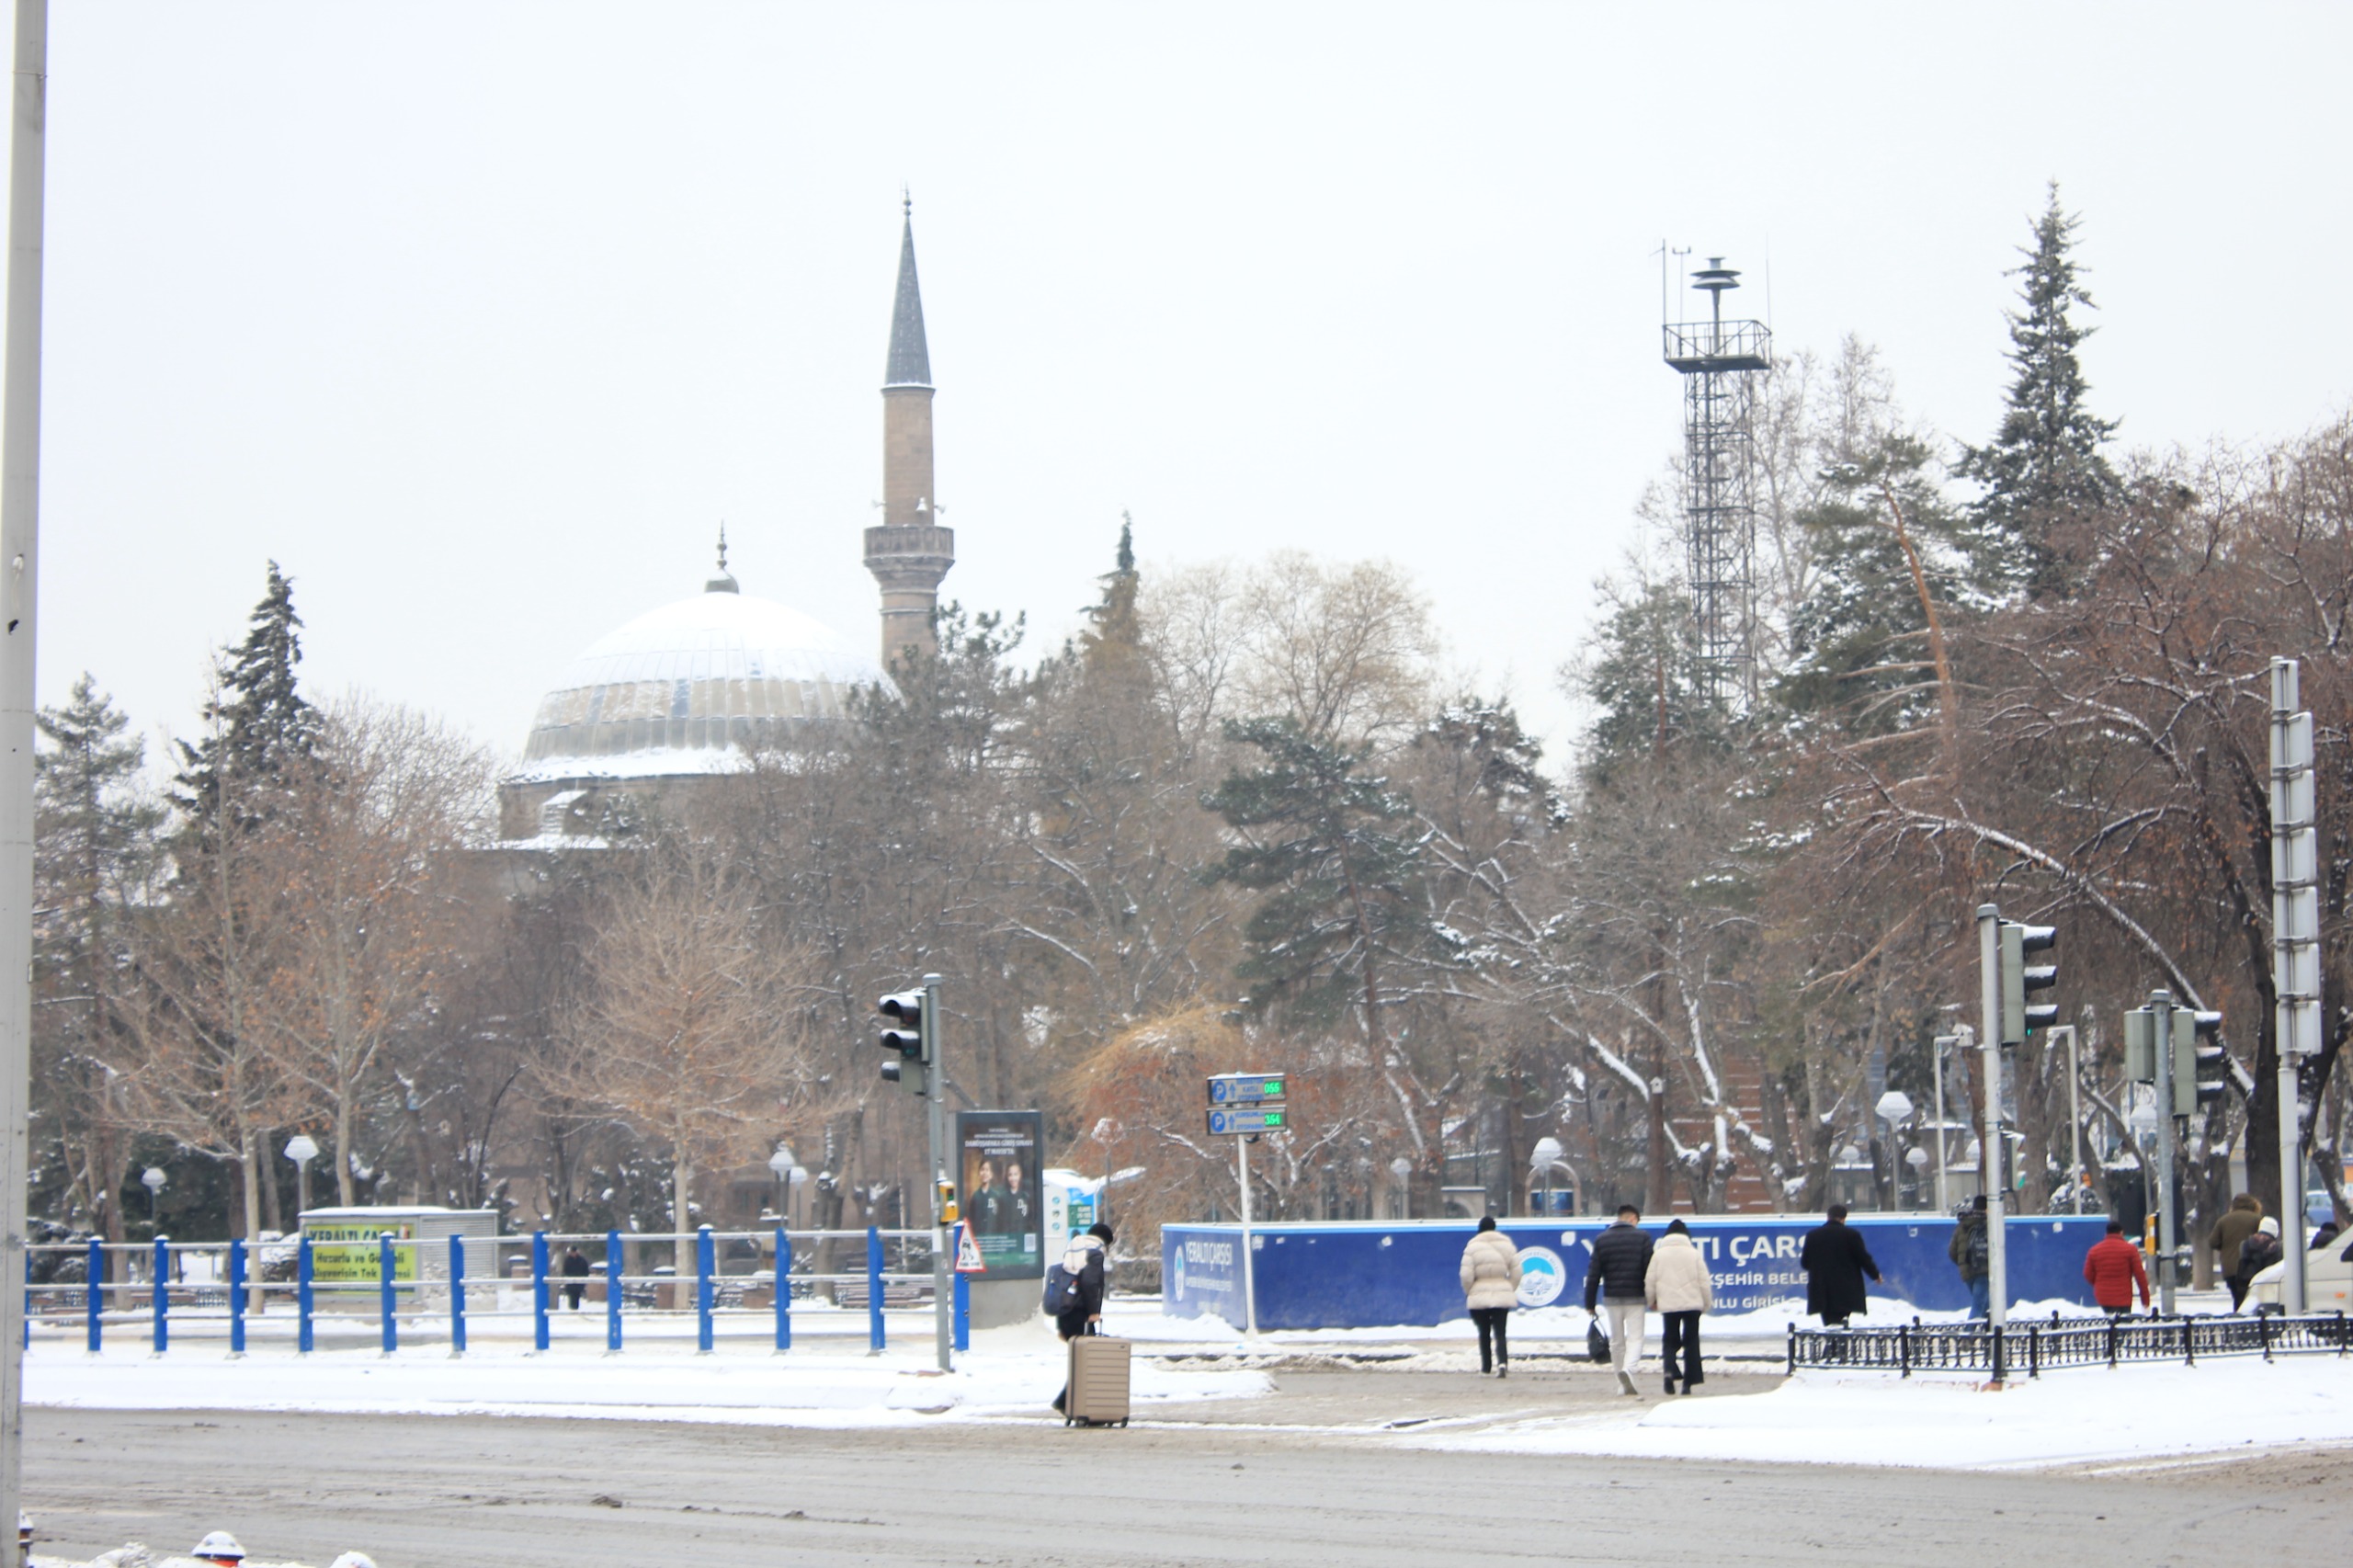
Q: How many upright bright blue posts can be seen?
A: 13